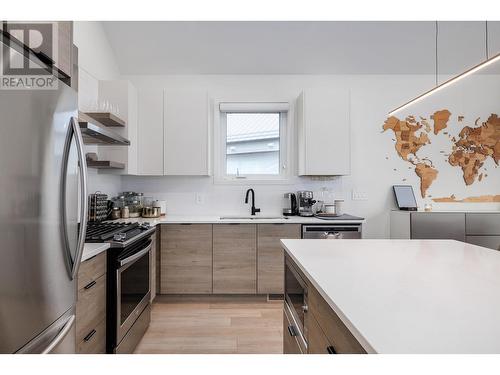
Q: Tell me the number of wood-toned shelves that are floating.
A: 2